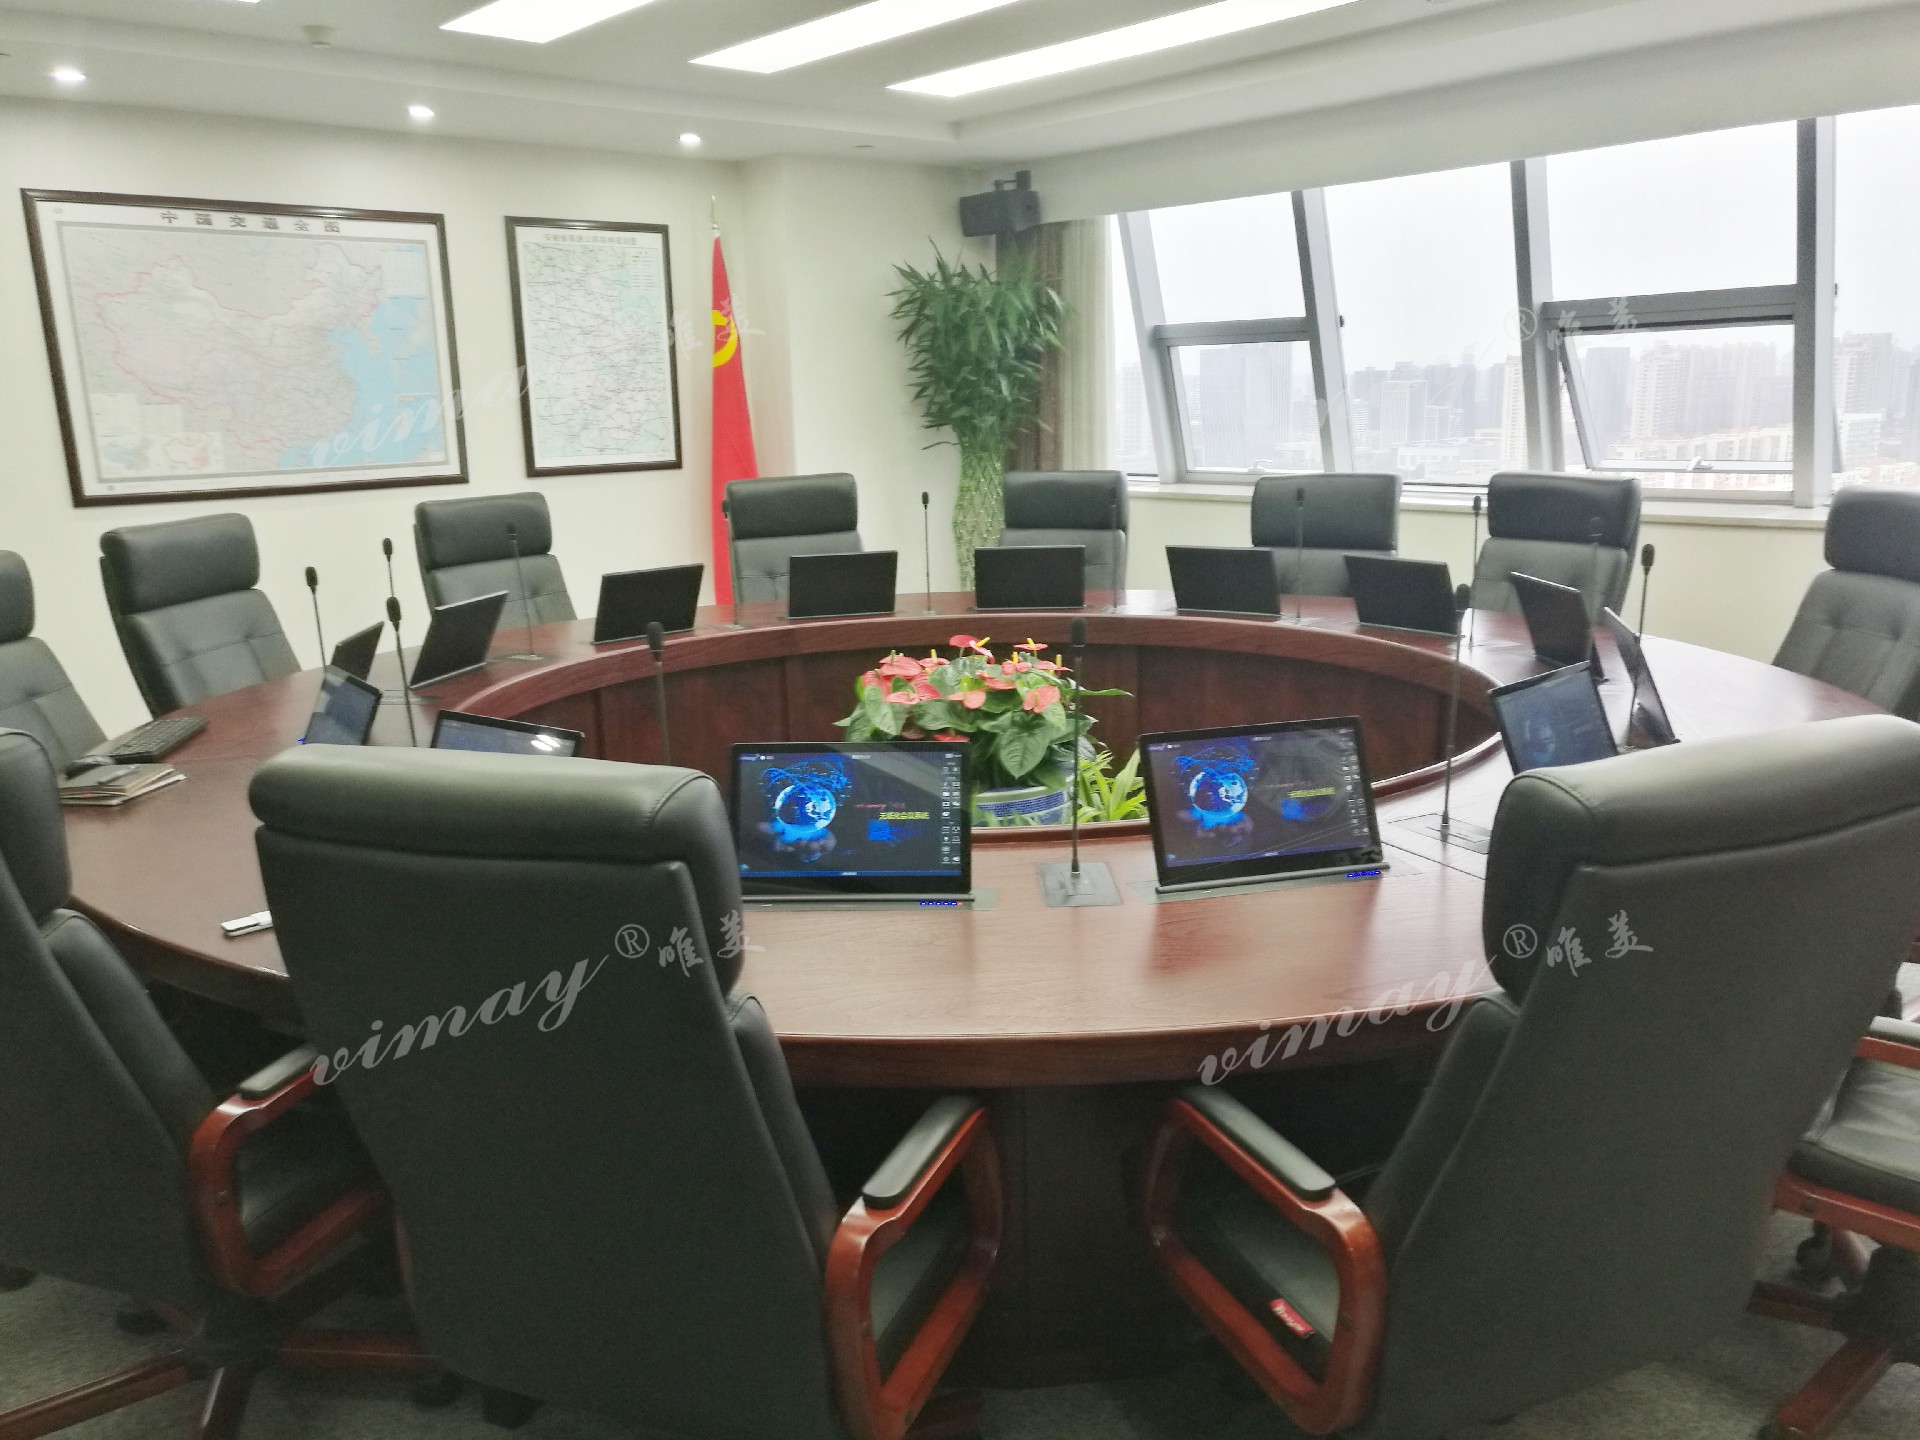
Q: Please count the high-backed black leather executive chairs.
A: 12